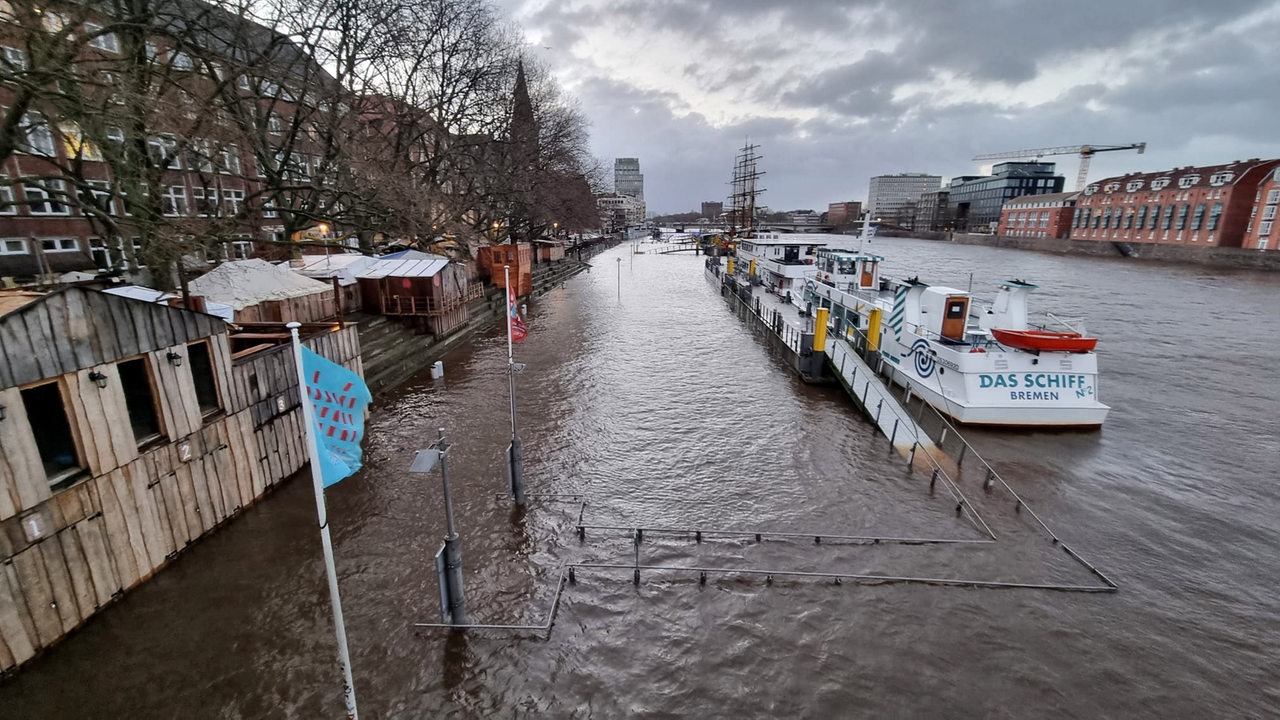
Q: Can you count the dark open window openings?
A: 3